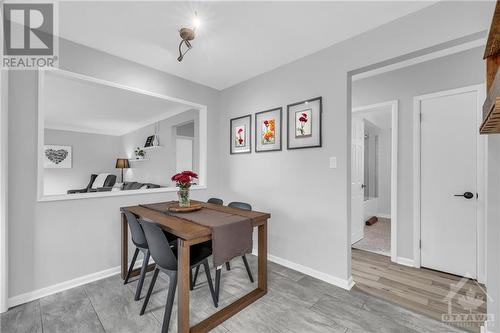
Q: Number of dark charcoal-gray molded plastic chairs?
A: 4